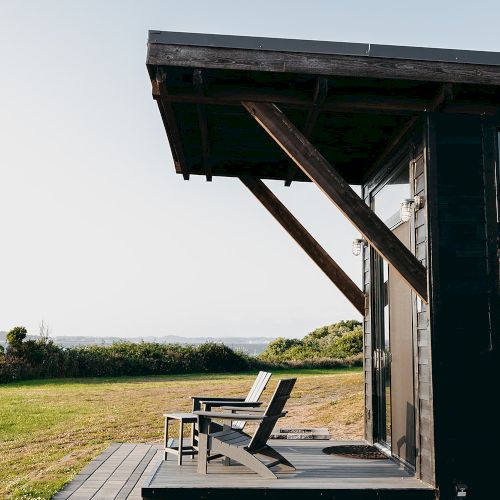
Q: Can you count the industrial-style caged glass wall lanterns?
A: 2